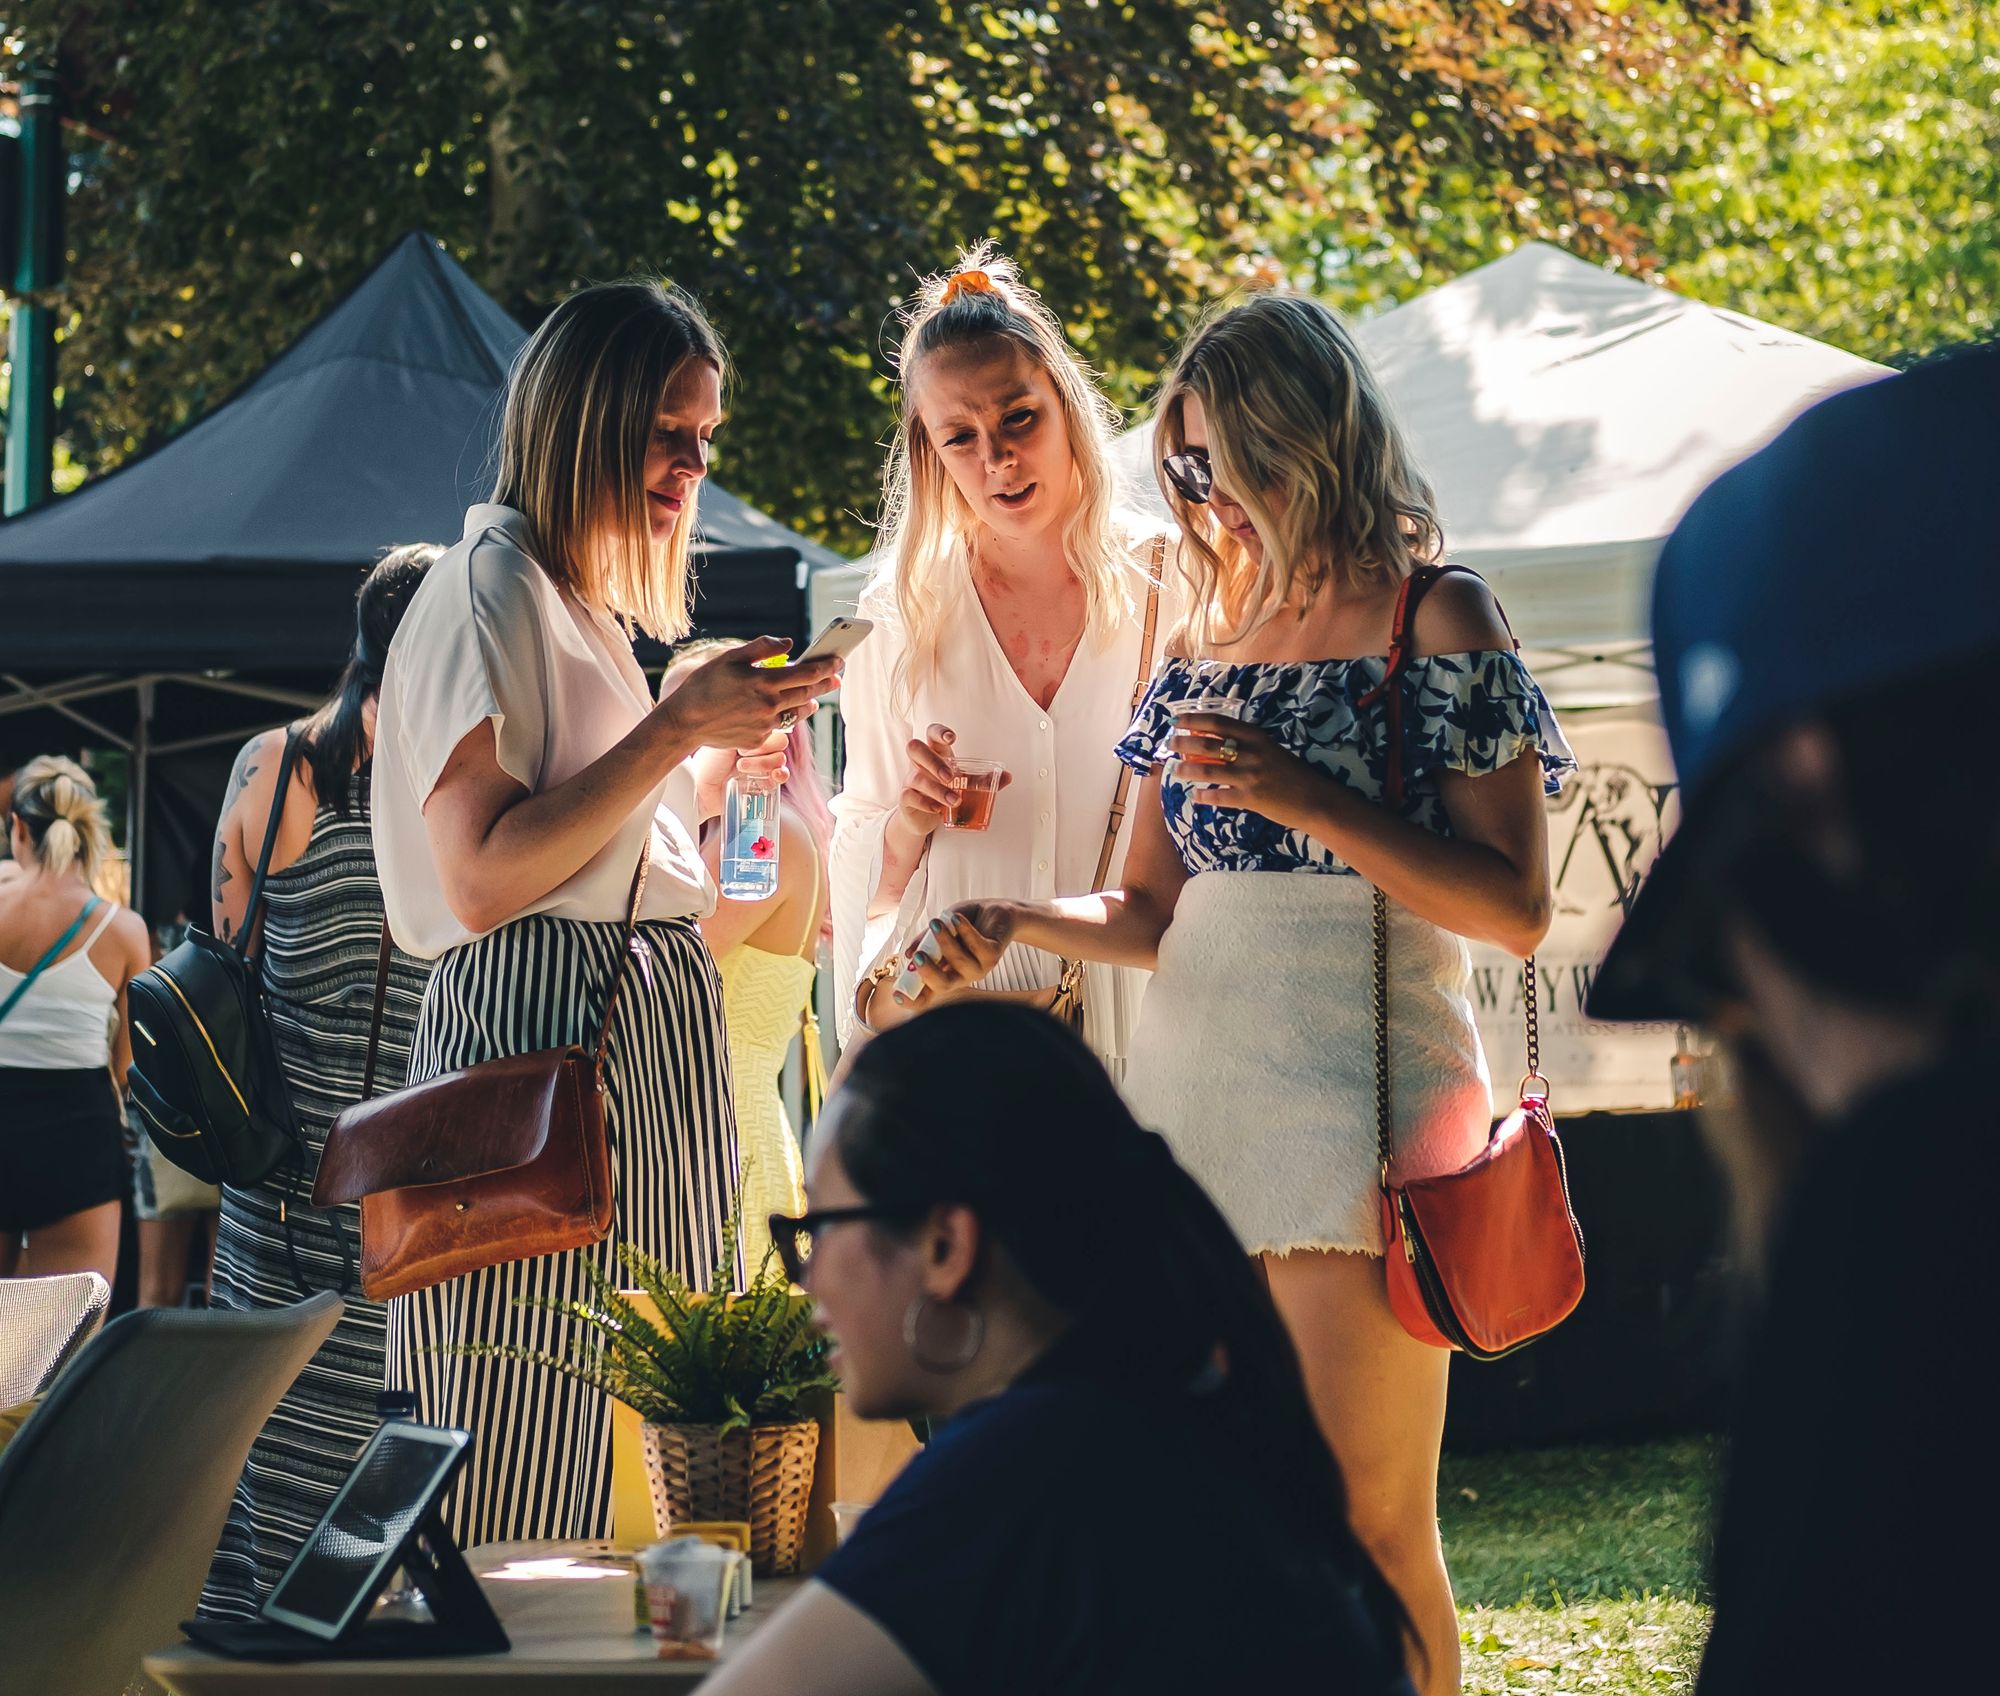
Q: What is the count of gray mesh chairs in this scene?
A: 2